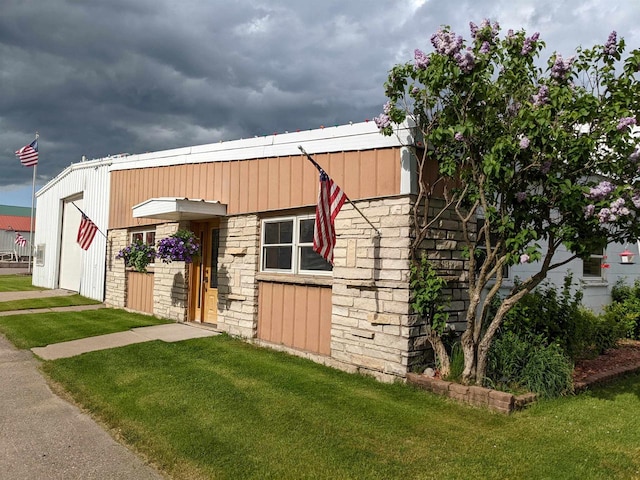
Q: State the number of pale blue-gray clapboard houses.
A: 1